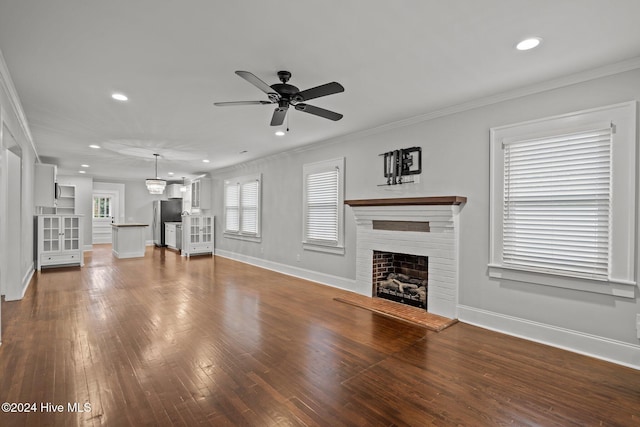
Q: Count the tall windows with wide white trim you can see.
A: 3